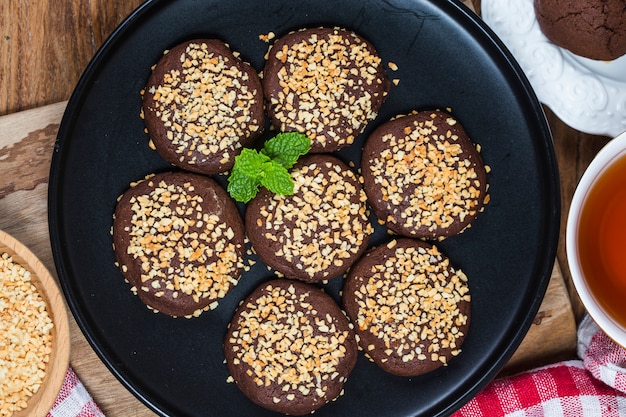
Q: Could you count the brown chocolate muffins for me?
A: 8